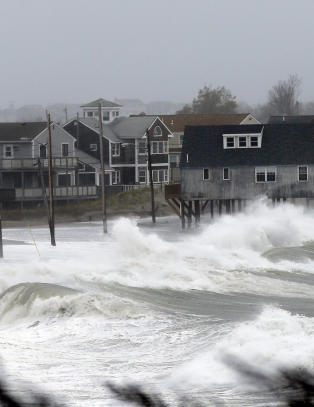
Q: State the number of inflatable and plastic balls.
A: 0